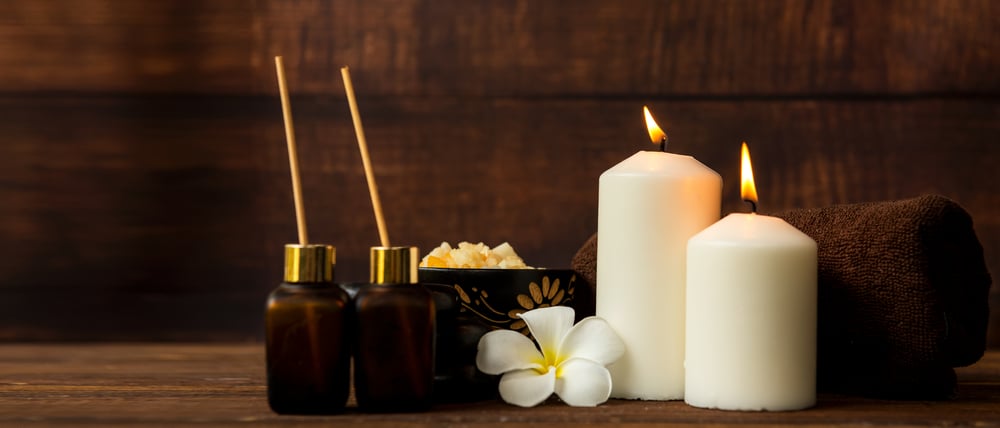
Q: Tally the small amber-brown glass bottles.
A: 2